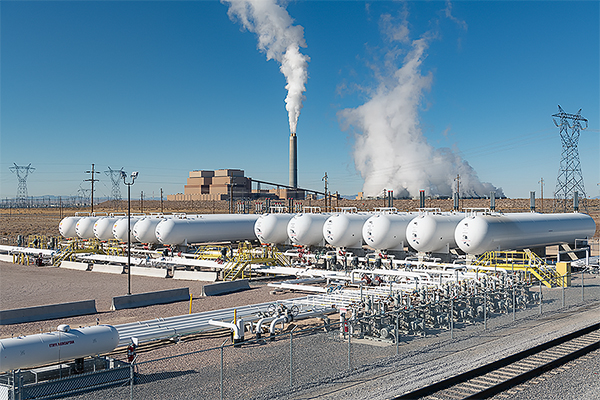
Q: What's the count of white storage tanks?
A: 13